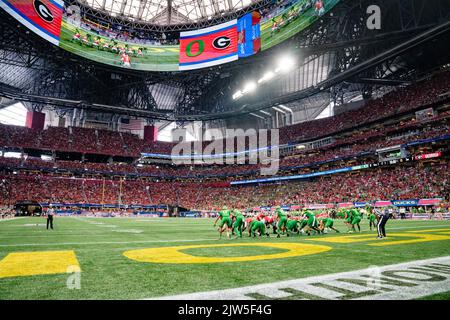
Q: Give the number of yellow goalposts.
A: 1